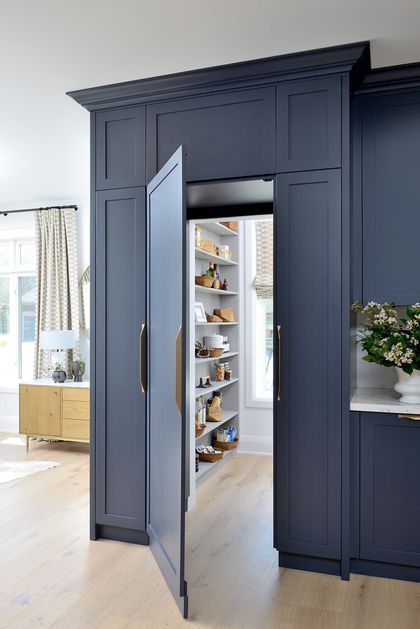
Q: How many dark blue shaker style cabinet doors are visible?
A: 8